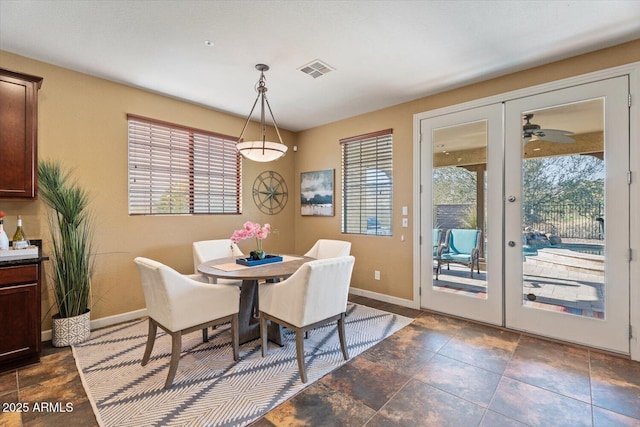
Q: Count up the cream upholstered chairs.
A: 4